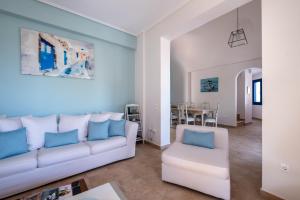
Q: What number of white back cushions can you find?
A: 5